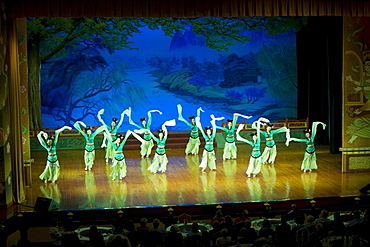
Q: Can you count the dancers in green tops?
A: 12